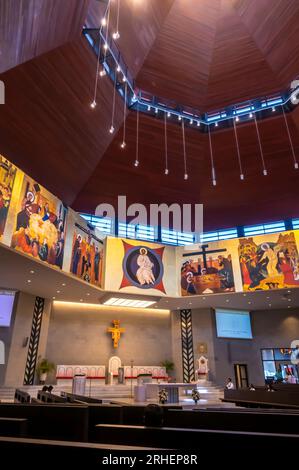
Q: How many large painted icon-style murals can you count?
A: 6